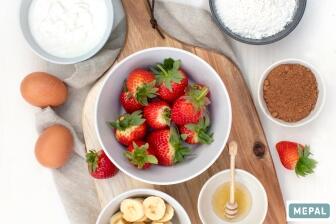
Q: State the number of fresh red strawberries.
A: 11